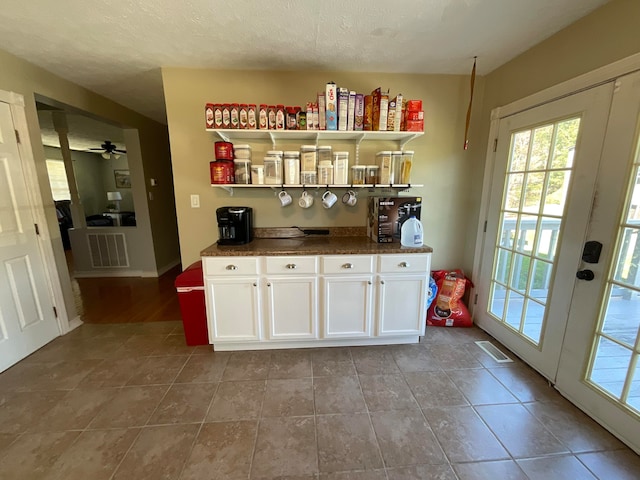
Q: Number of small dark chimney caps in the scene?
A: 0